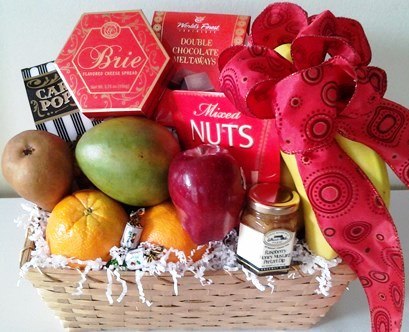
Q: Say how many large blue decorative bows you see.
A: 0